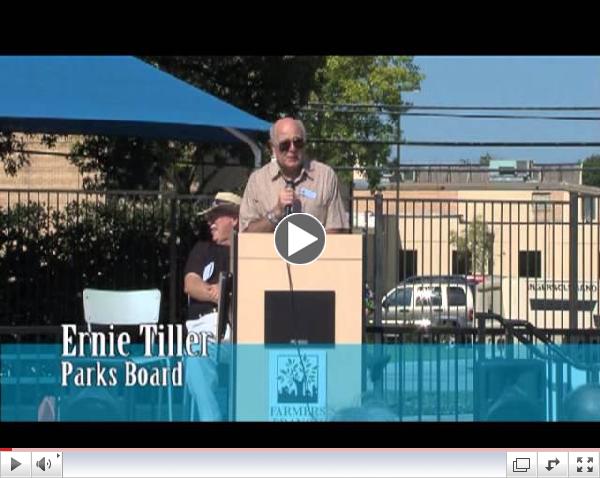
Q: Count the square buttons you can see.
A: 5